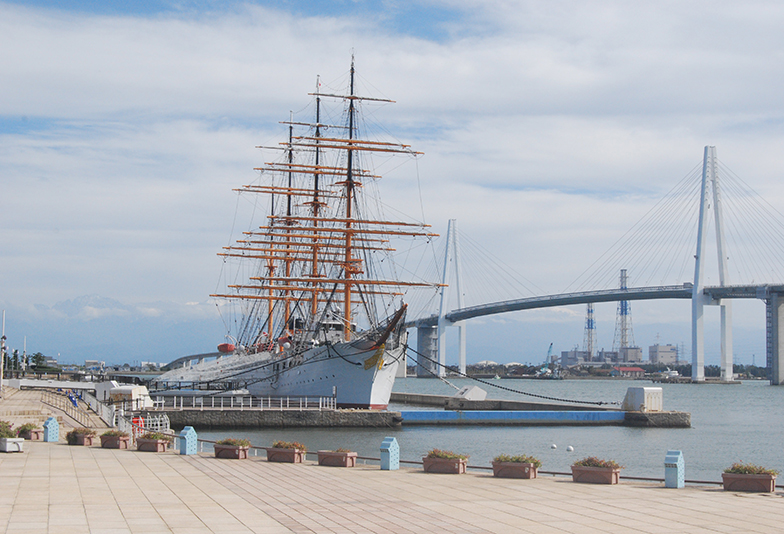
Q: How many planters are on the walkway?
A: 12